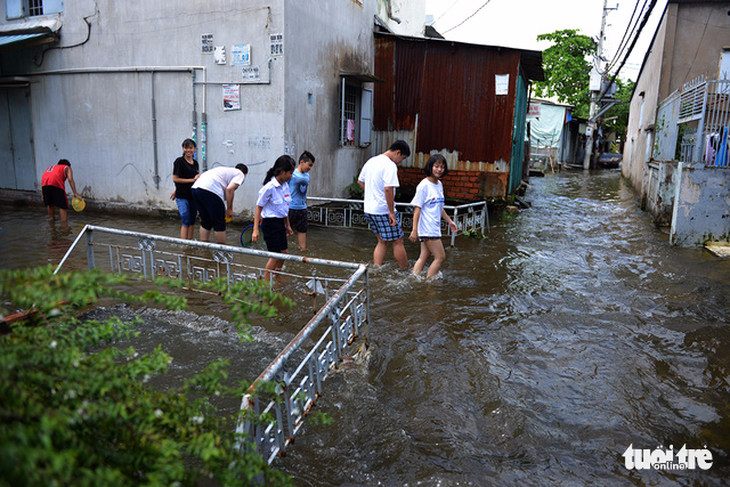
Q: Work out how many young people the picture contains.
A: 7